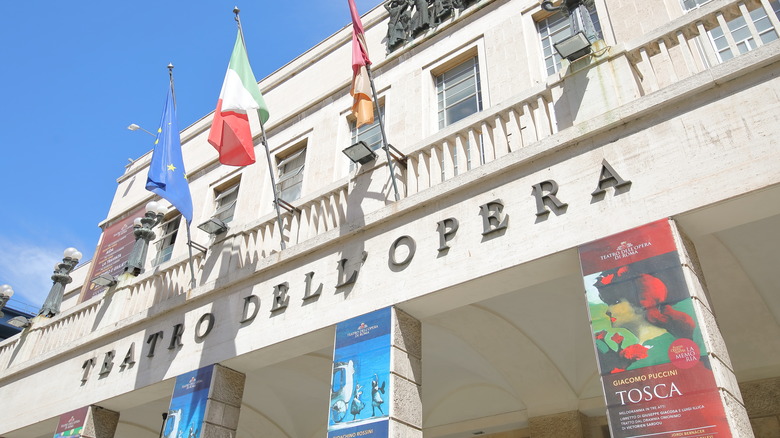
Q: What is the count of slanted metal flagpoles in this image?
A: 3